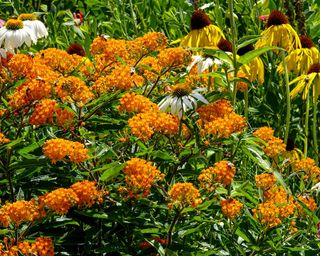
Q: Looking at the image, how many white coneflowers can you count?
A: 4